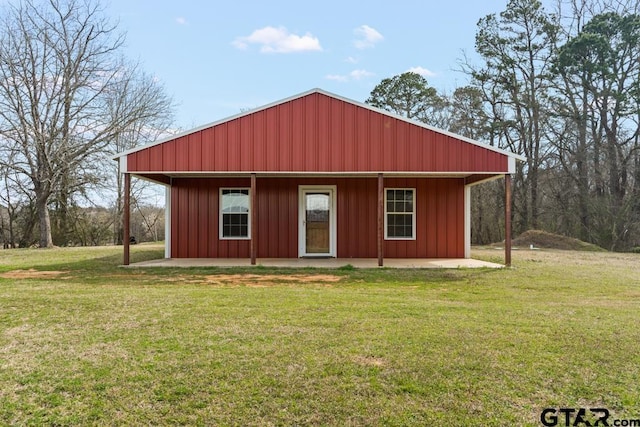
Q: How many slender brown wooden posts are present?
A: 4